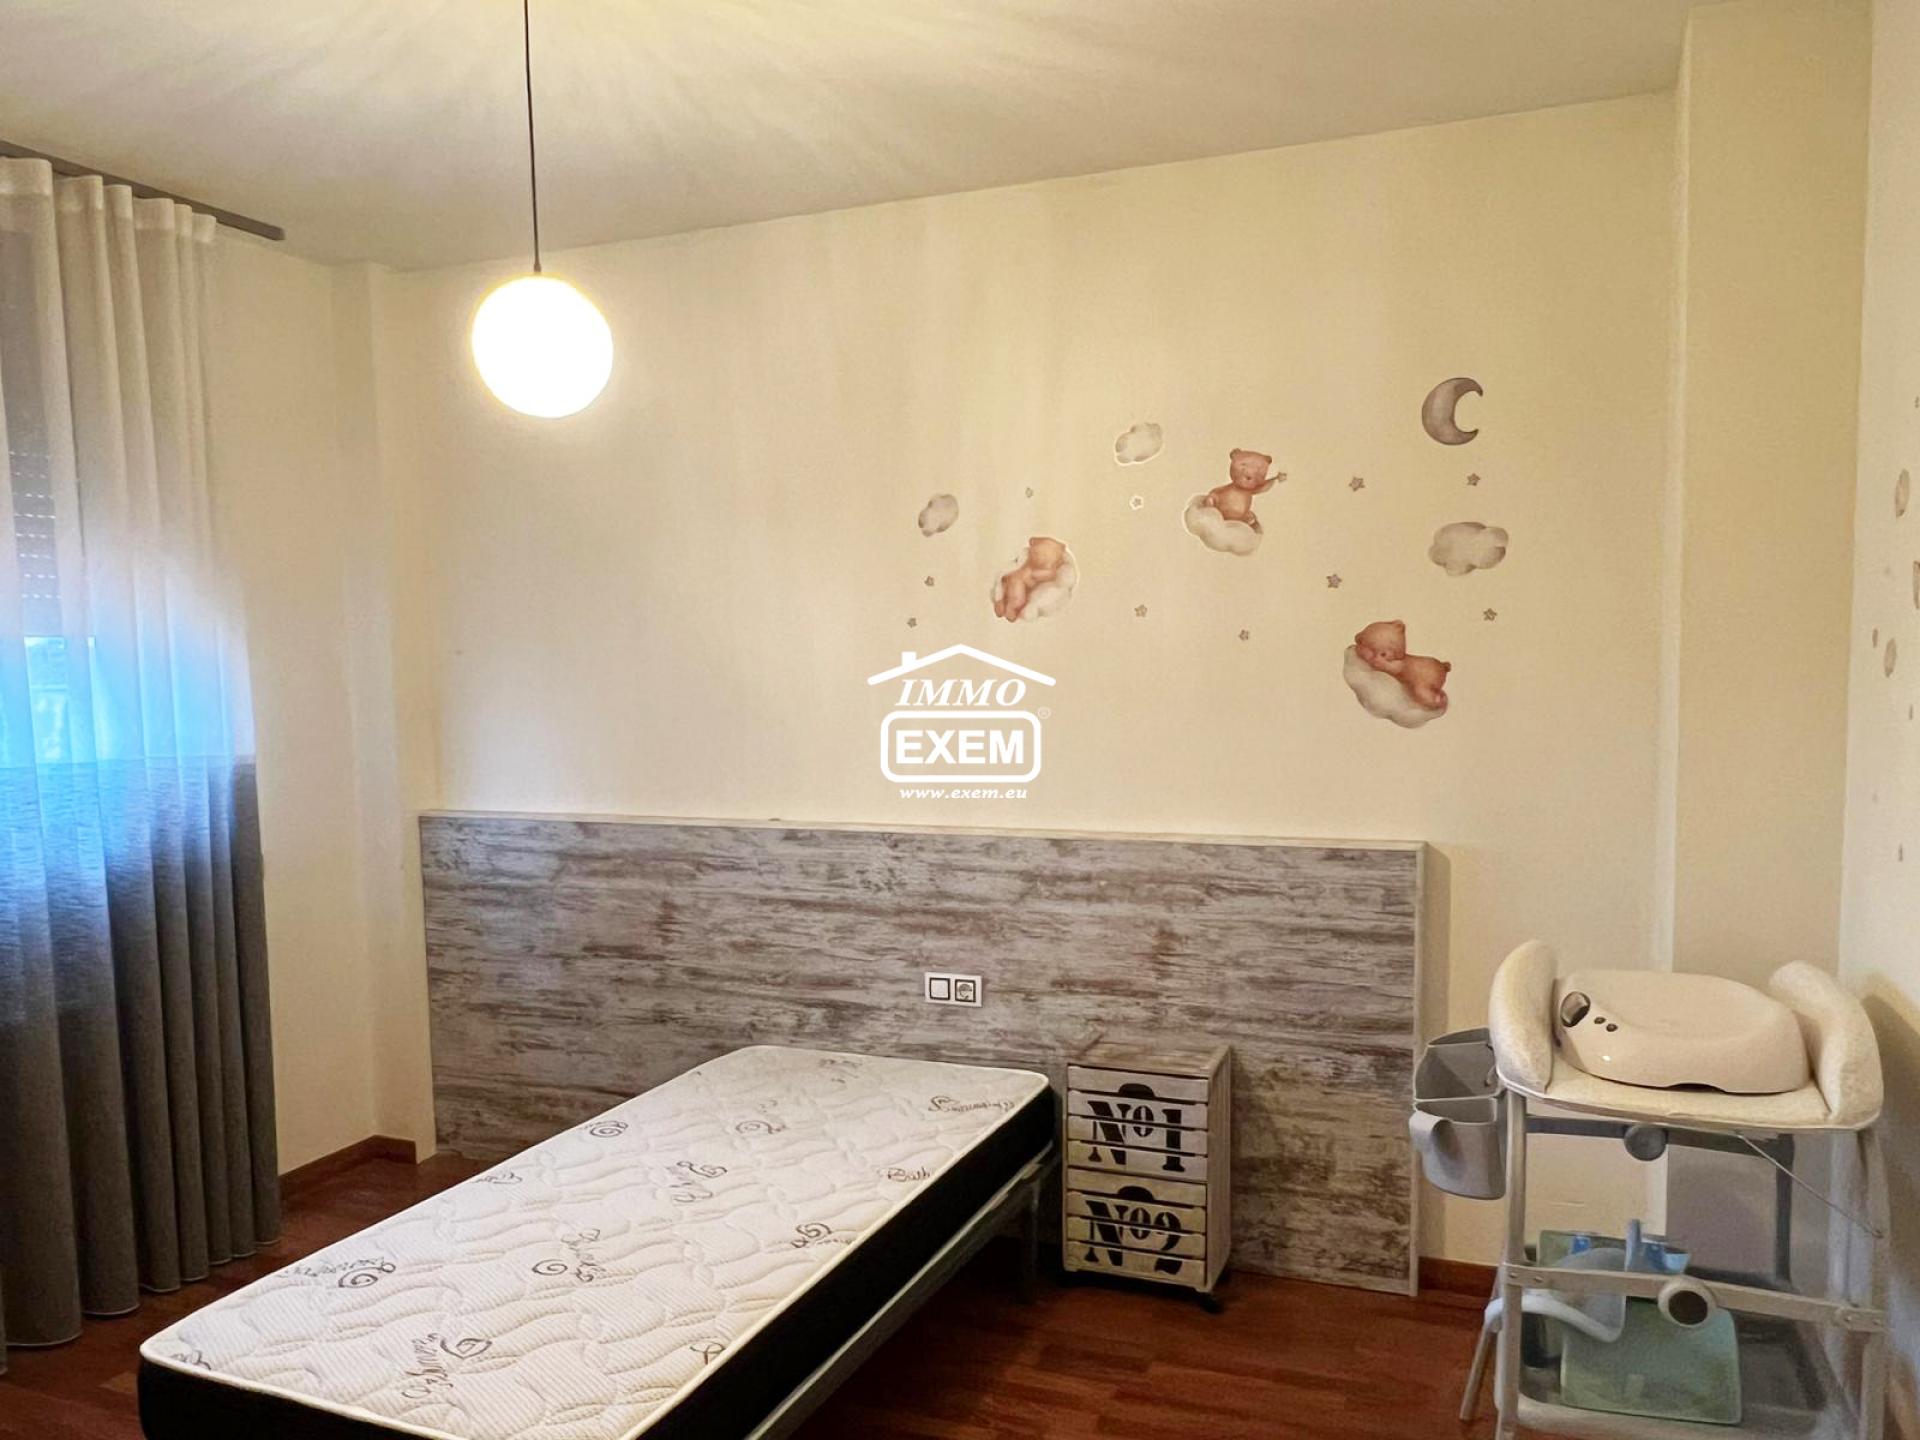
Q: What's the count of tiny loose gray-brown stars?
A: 10